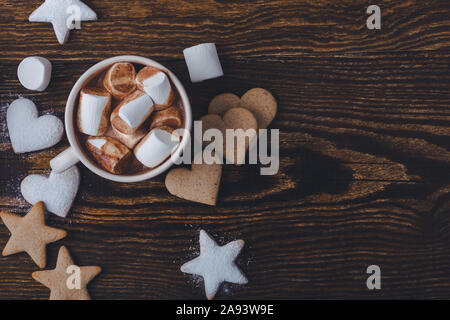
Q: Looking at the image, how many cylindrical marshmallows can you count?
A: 9